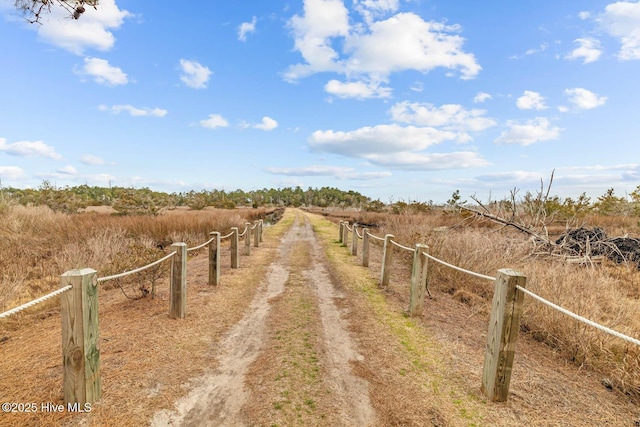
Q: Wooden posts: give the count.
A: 14